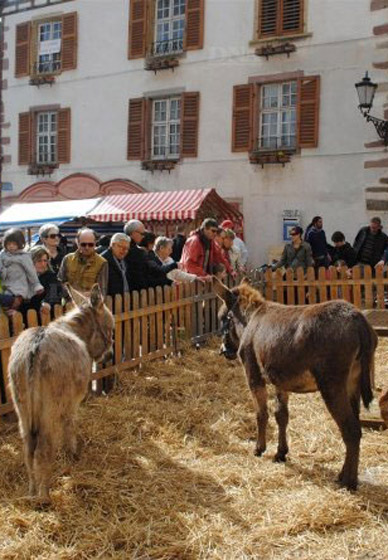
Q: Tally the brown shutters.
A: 12